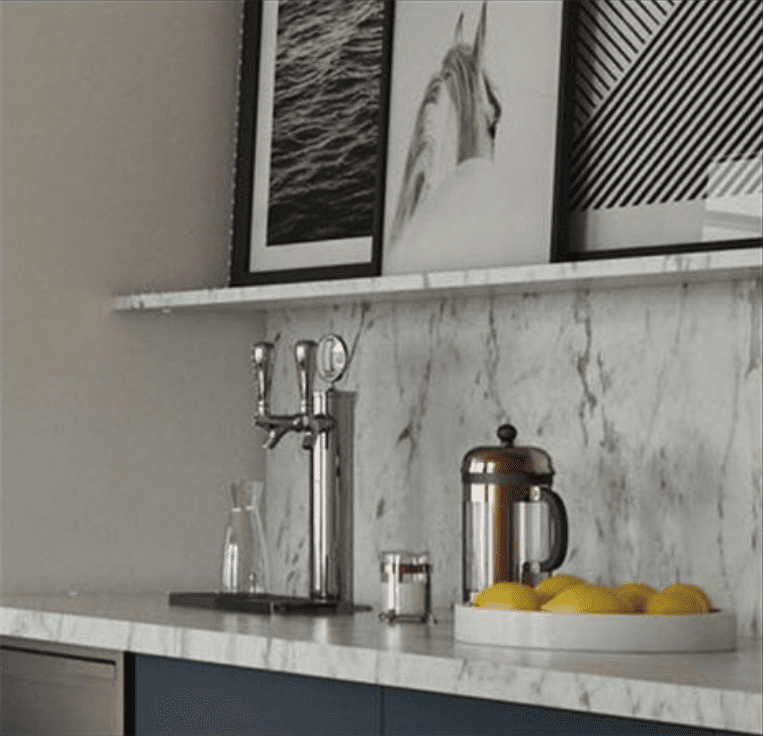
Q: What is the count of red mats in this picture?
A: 0